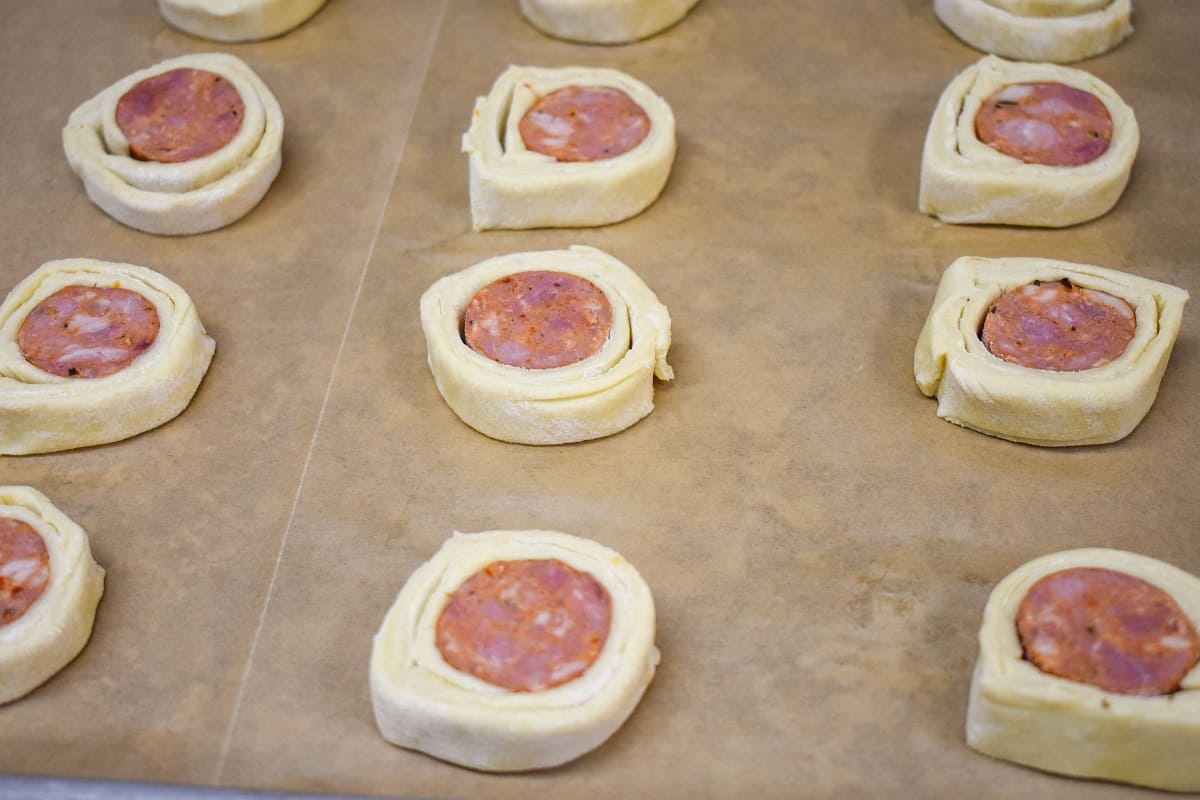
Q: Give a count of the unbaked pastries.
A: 12